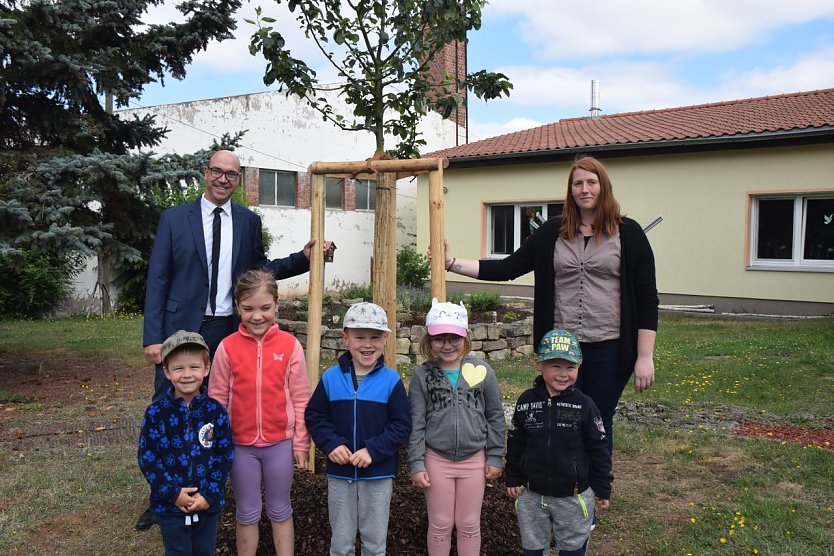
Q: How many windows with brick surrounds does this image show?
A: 3